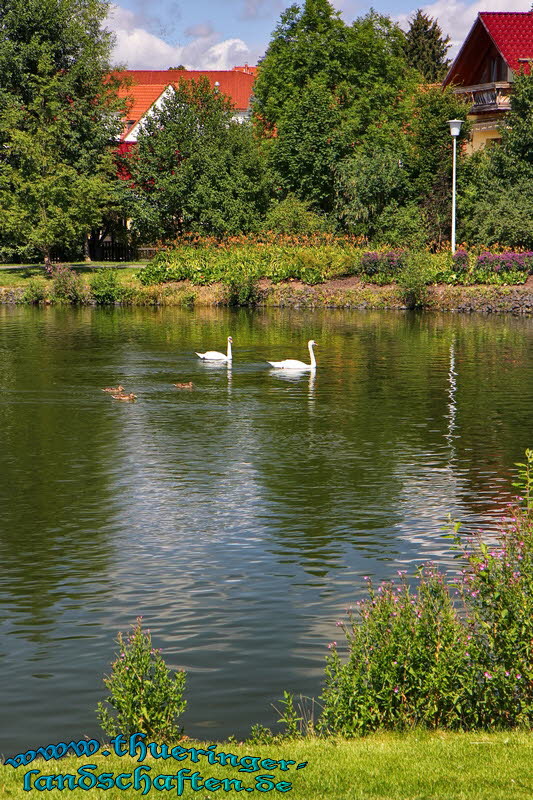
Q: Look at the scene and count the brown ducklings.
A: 3